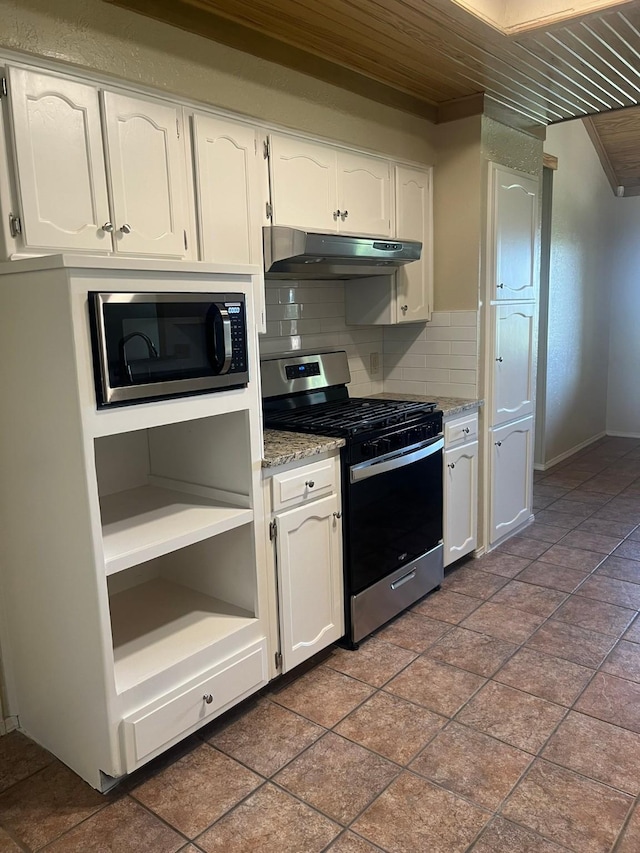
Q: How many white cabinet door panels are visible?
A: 11